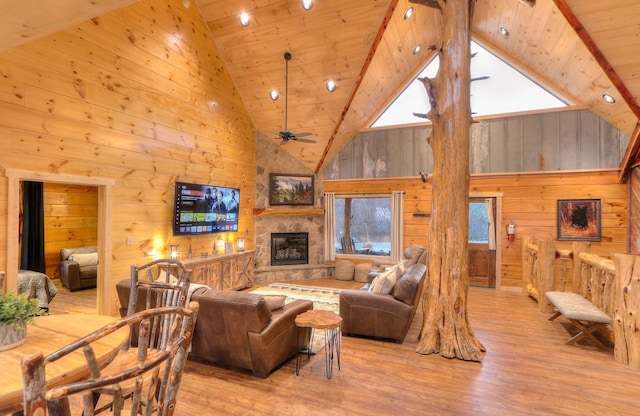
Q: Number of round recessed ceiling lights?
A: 8